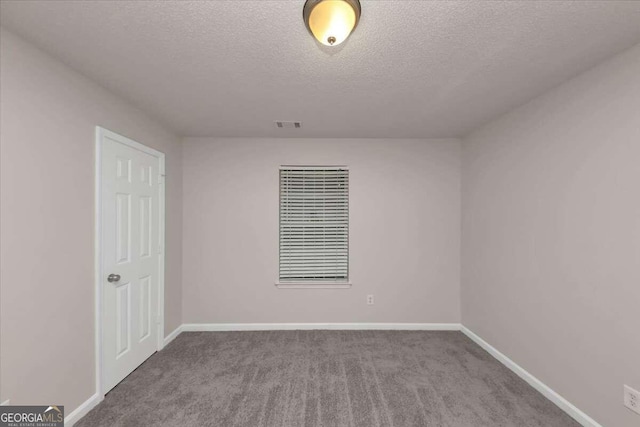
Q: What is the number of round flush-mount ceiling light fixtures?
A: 1